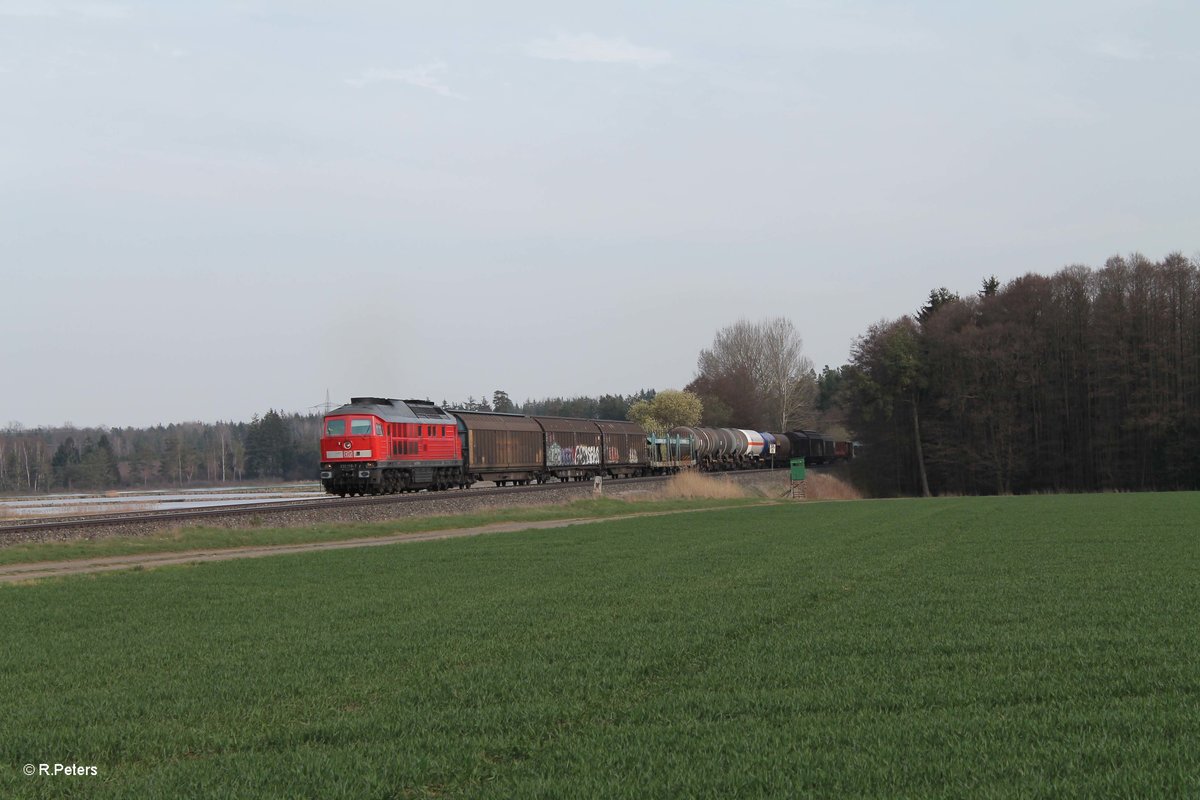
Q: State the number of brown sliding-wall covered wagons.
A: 3